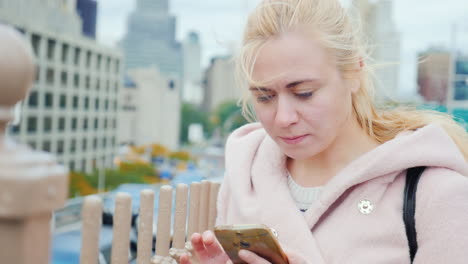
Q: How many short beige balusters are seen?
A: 8